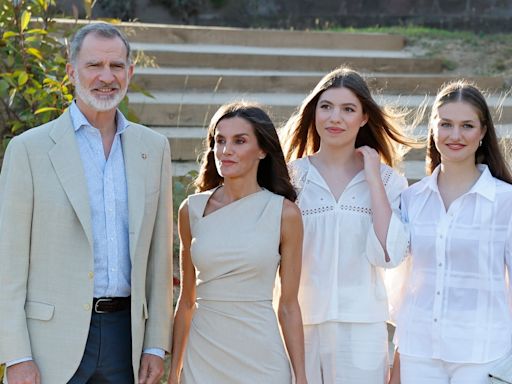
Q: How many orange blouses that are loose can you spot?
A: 0